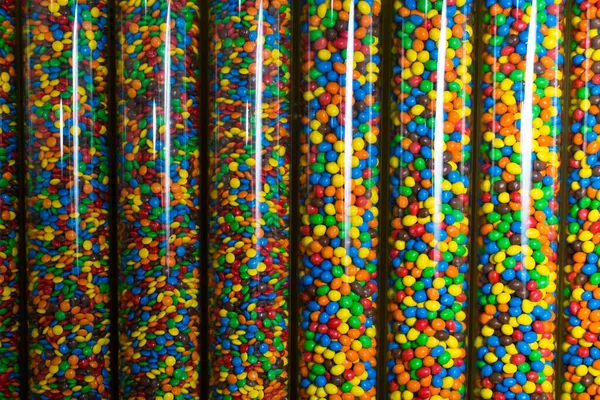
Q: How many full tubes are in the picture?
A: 6